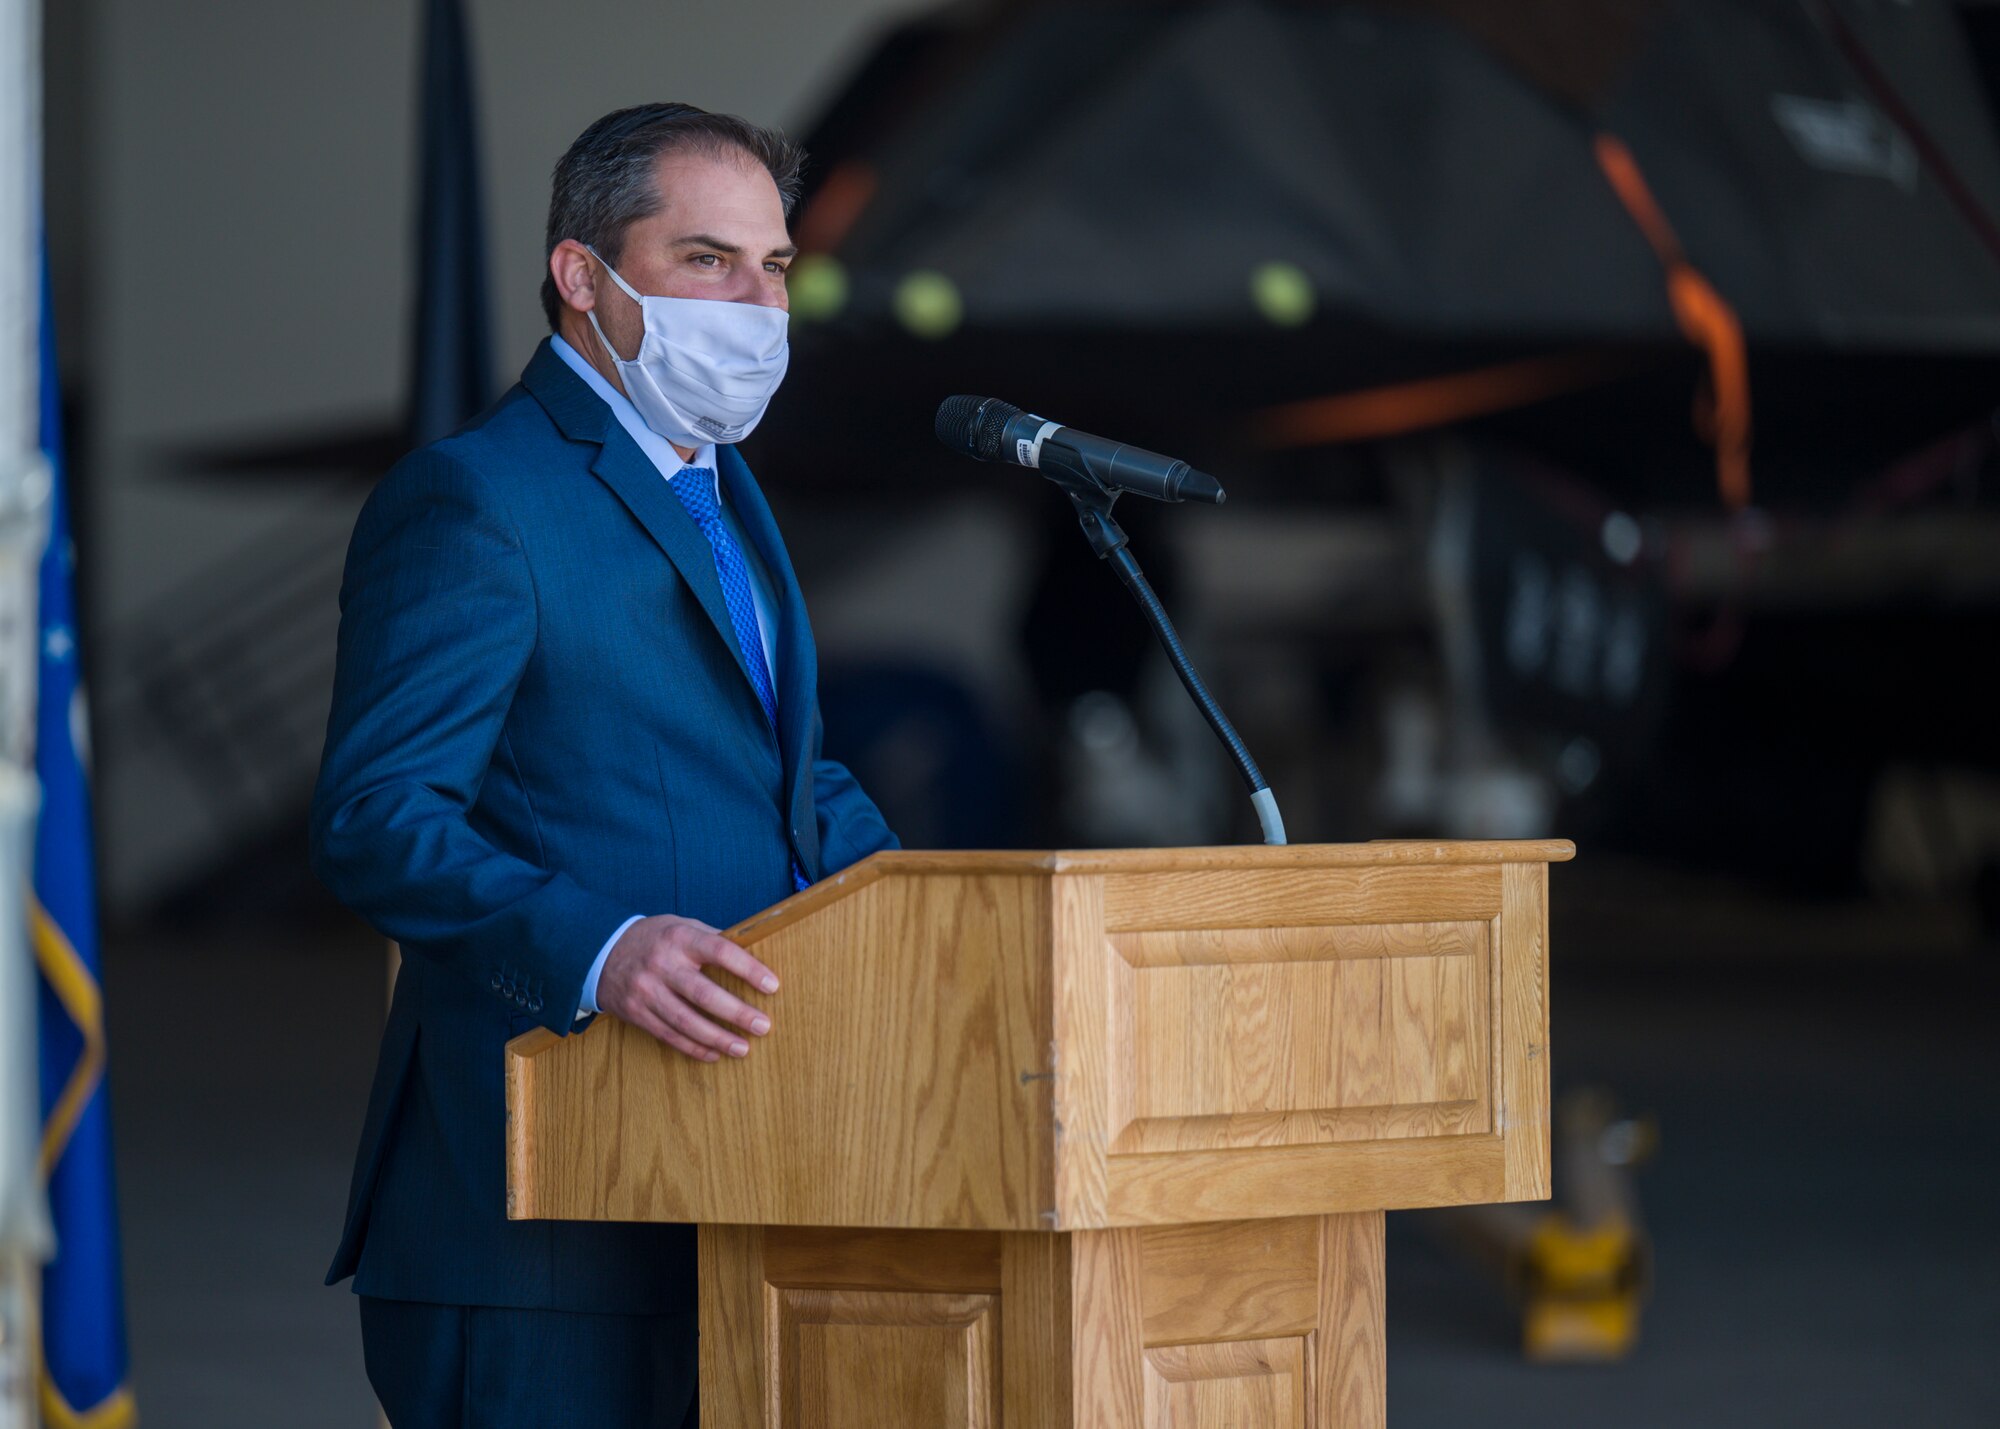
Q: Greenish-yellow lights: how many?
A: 3